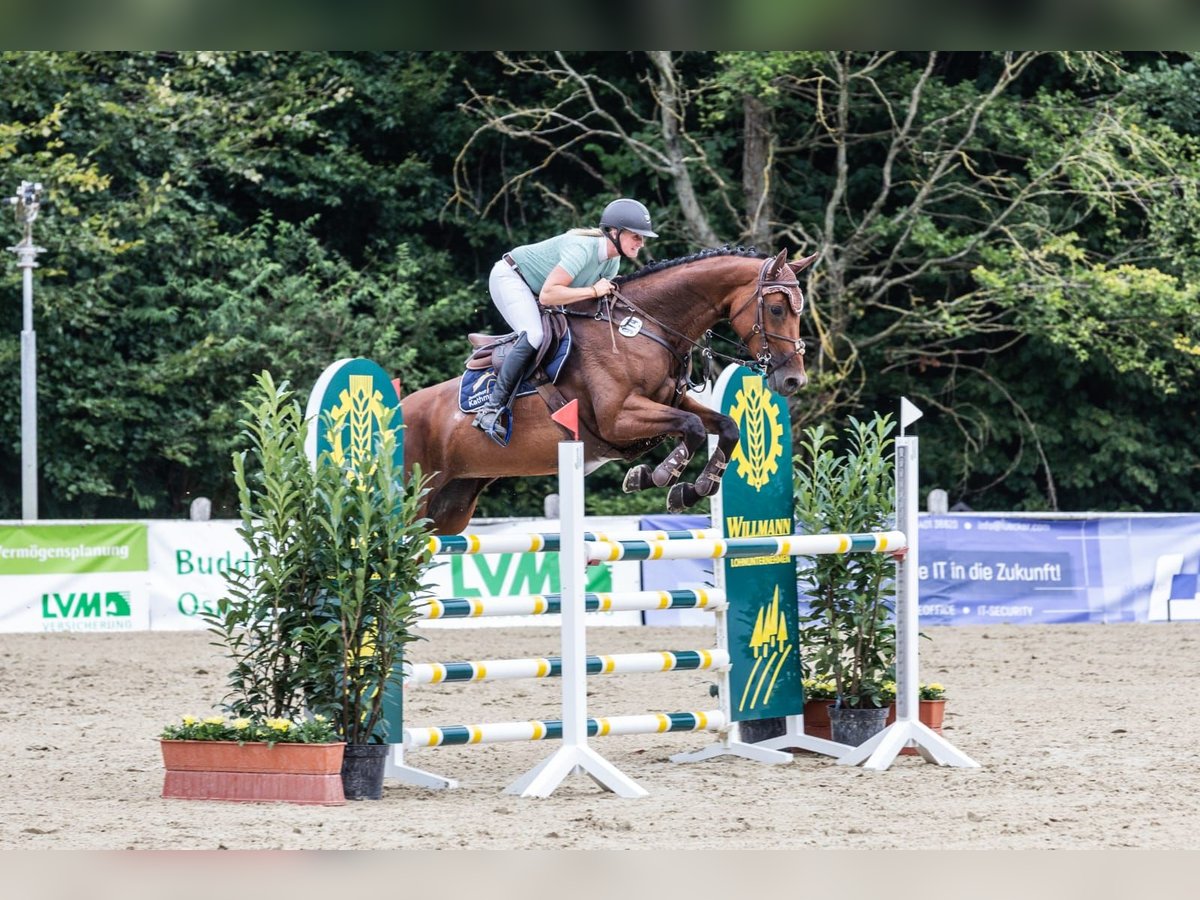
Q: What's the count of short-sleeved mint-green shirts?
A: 1